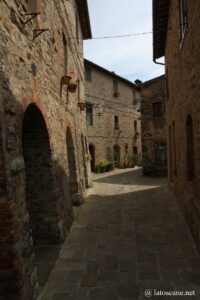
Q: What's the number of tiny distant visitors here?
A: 0